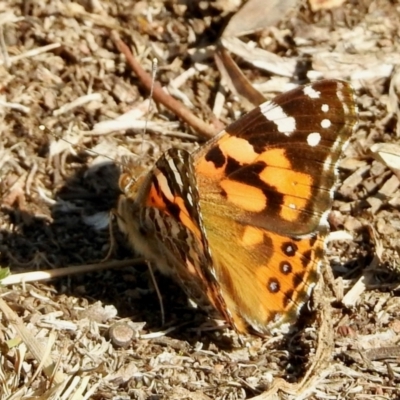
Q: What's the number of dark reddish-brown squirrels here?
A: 0